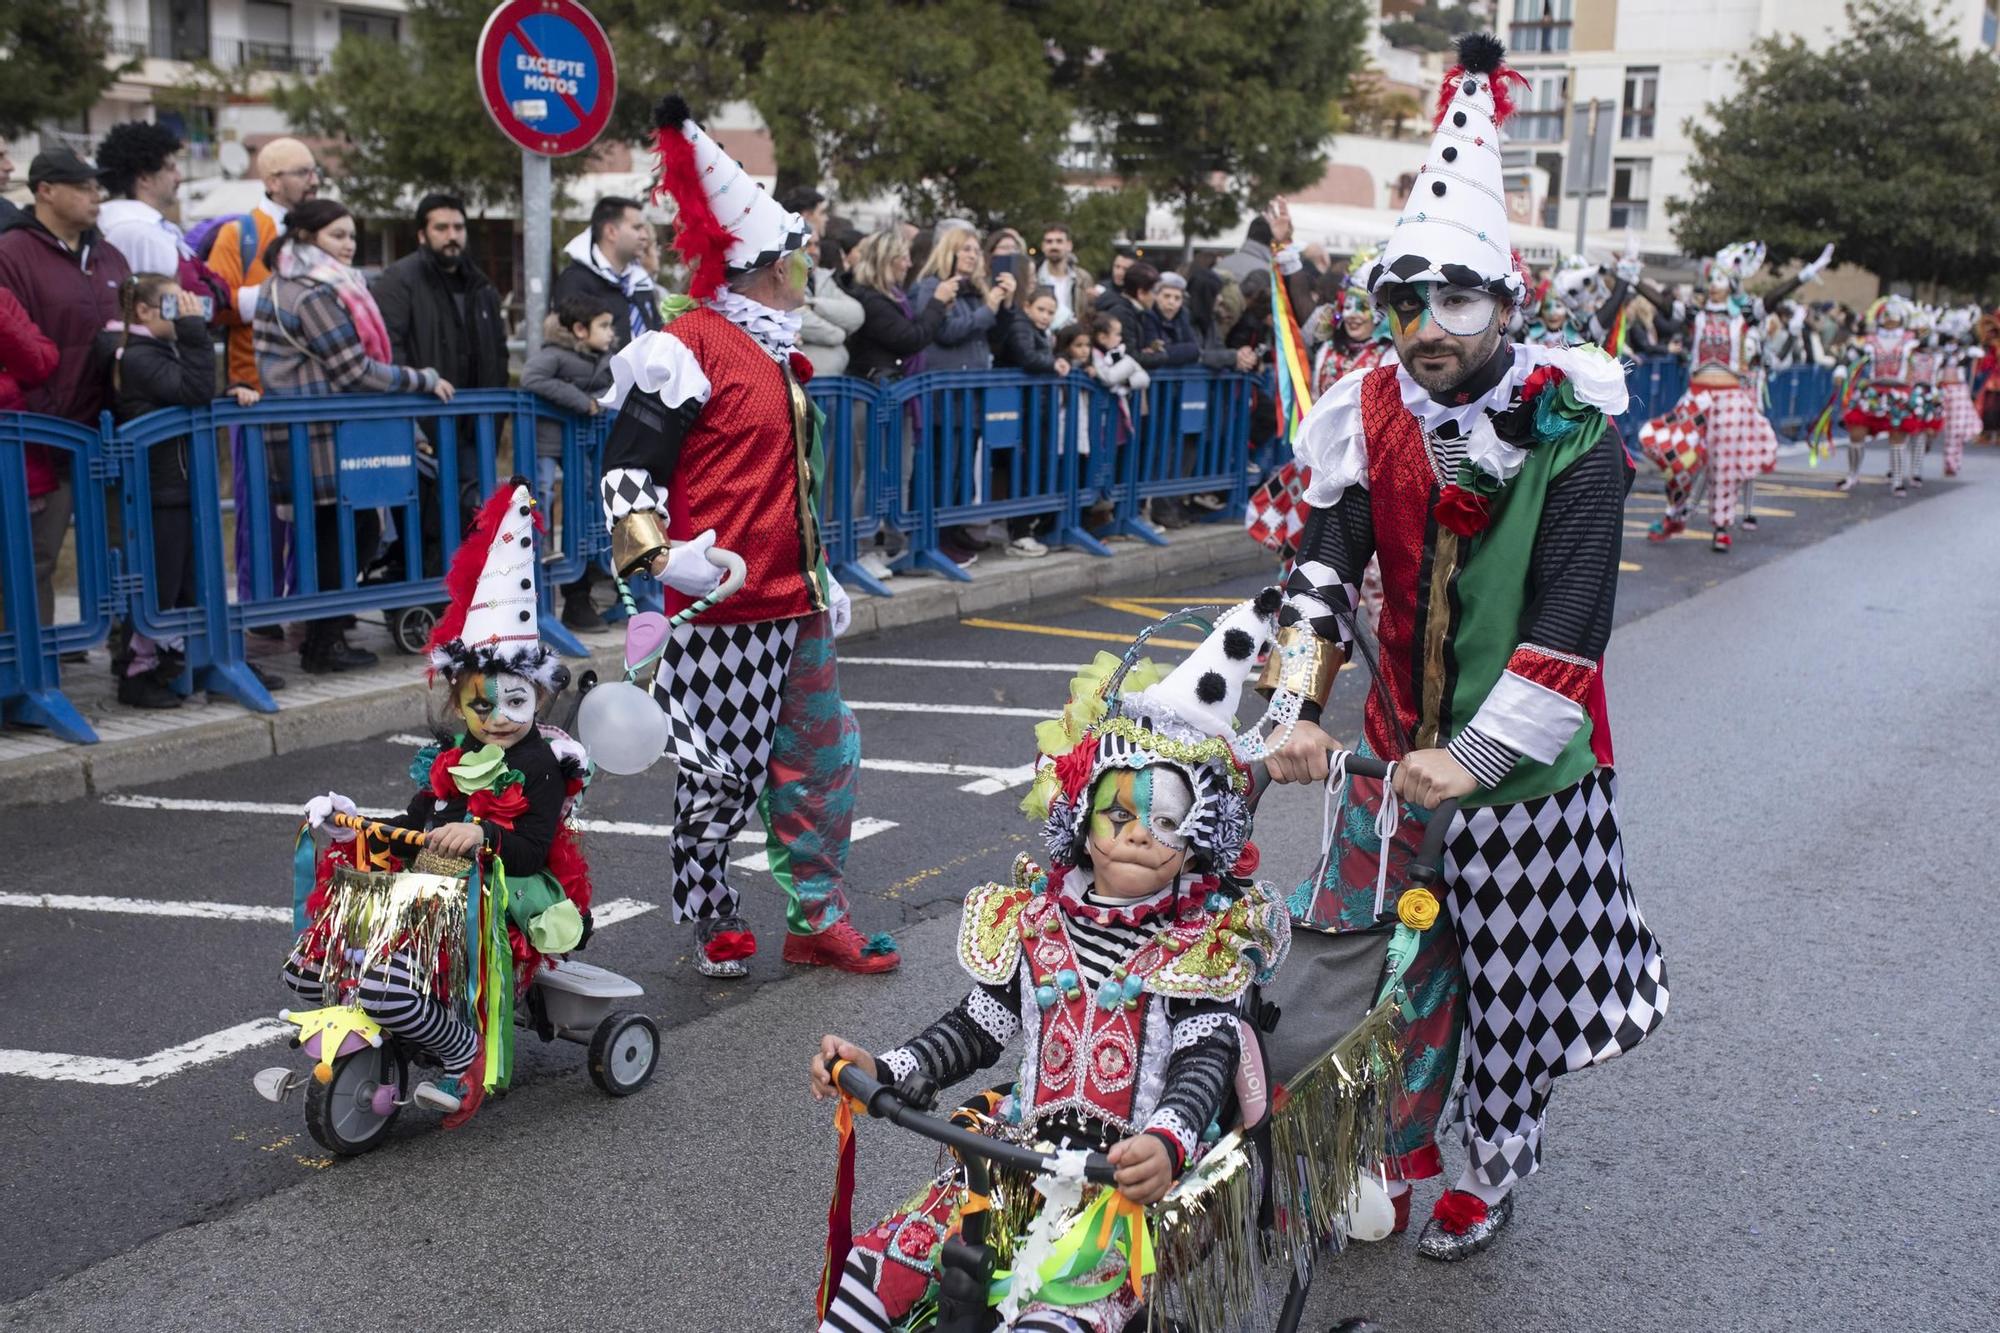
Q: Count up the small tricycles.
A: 2